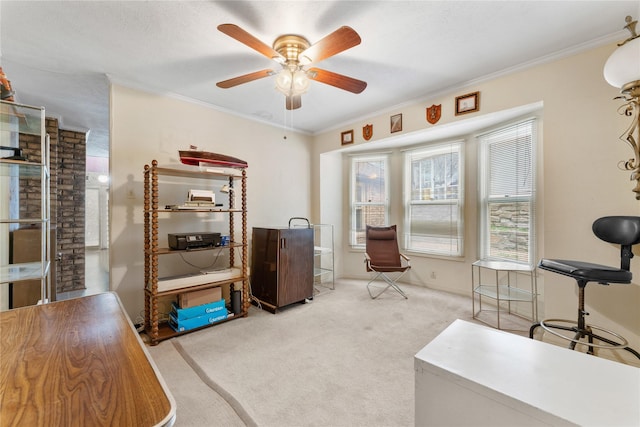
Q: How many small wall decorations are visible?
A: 5